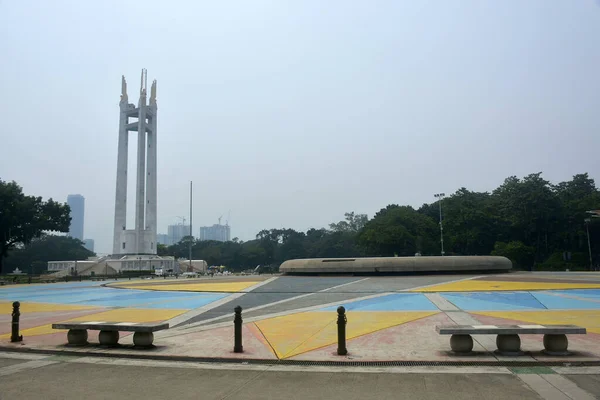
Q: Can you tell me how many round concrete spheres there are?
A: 6